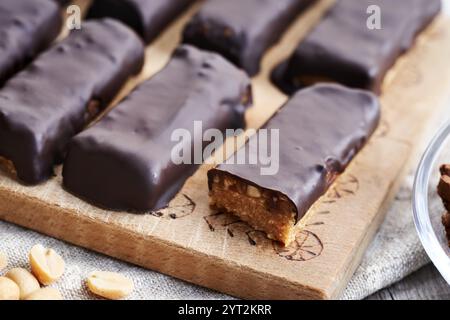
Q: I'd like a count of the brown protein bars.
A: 7